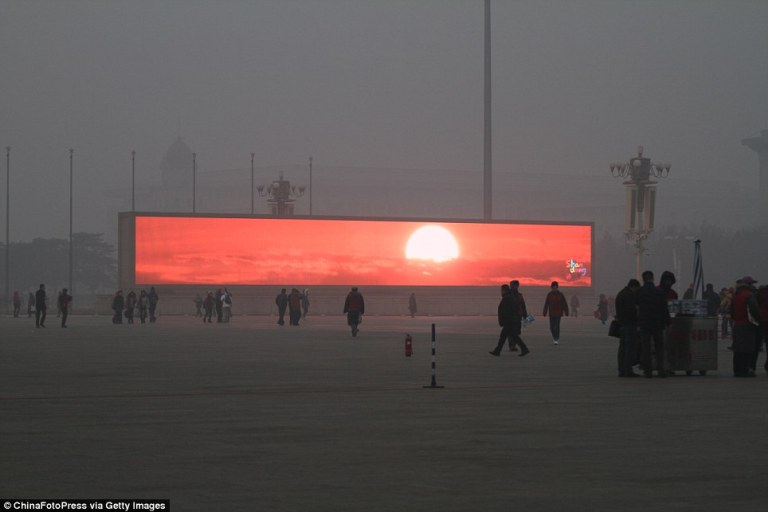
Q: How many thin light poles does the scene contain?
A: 6